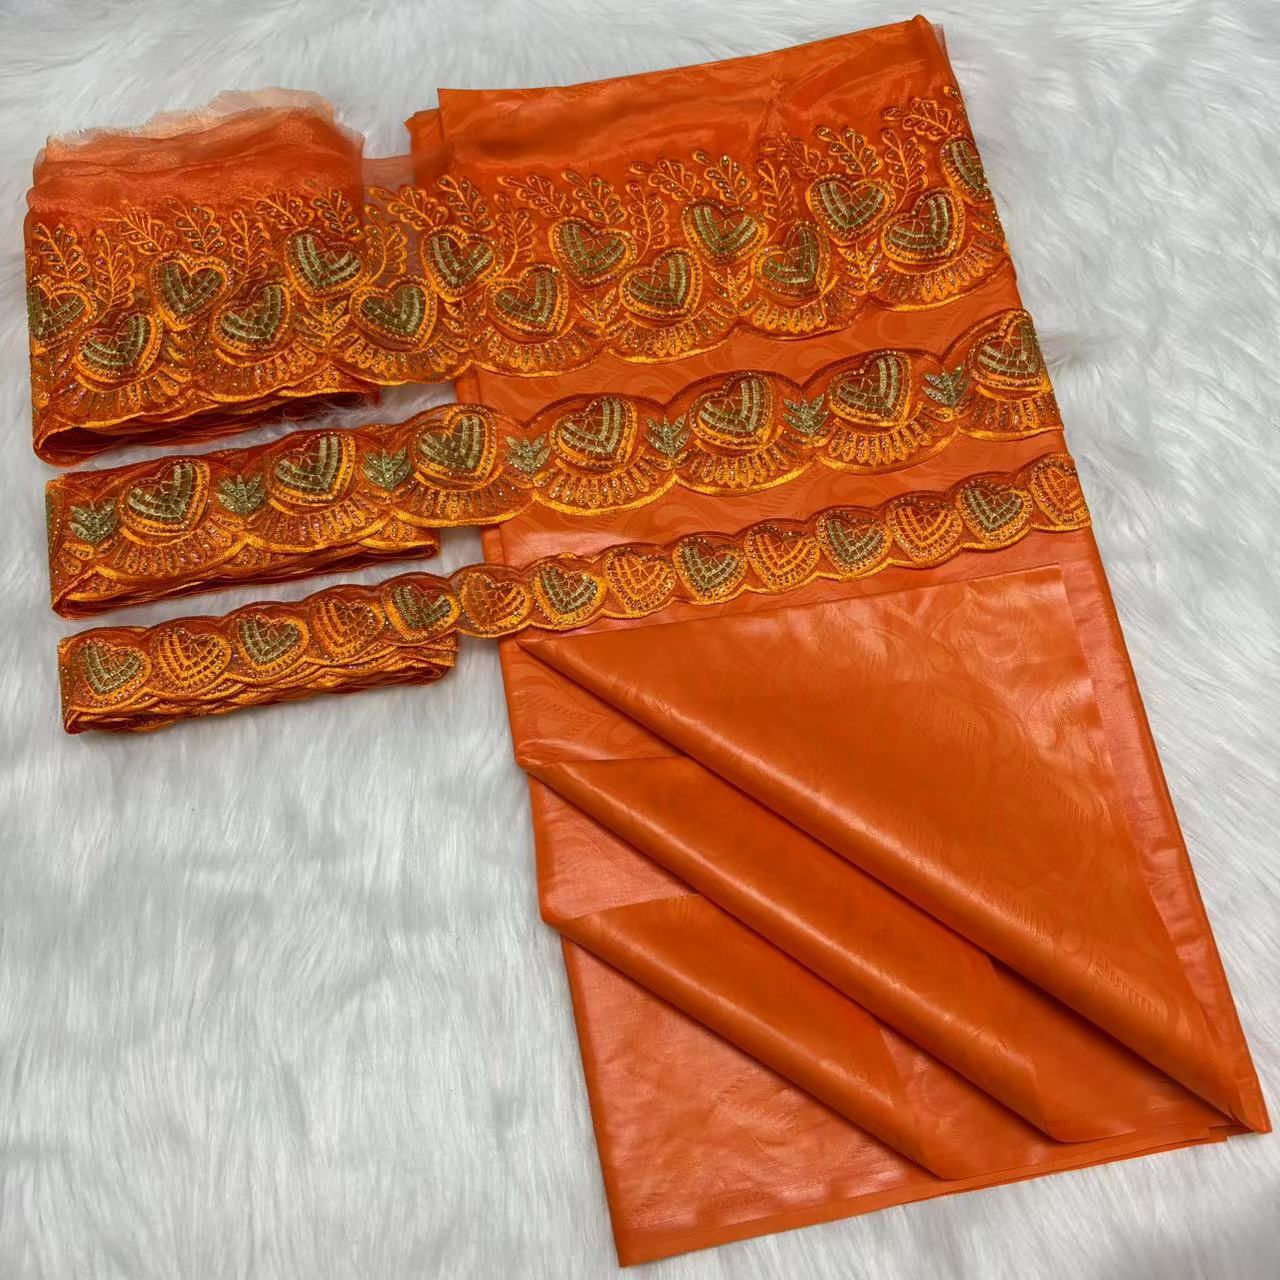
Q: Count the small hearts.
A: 14